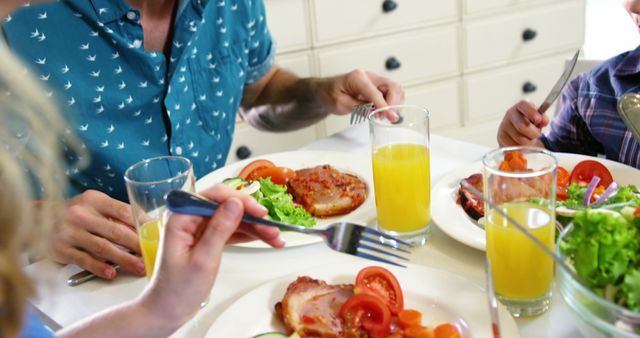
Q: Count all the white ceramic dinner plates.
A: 3